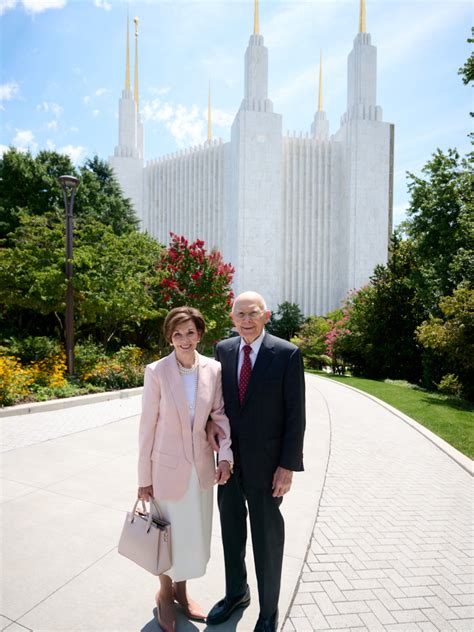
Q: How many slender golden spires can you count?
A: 6